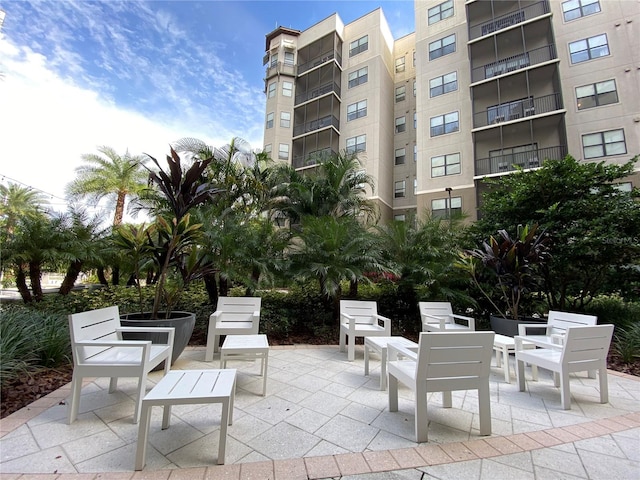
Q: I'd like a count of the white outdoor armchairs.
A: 7